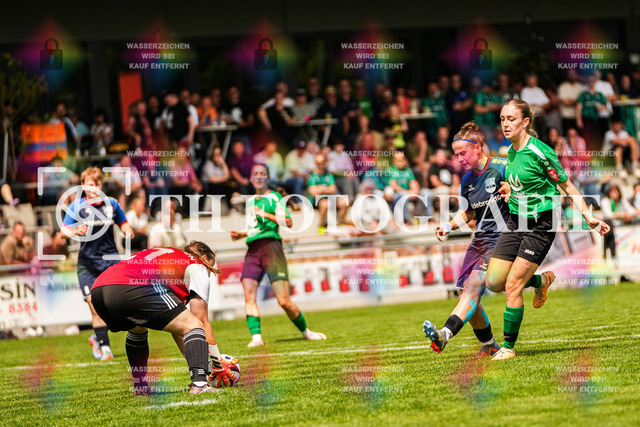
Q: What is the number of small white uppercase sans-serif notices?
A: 12